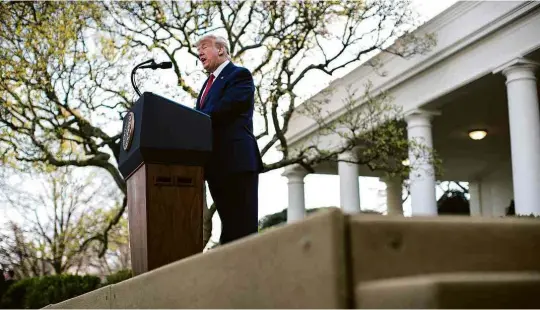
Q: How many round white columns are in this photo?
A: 5